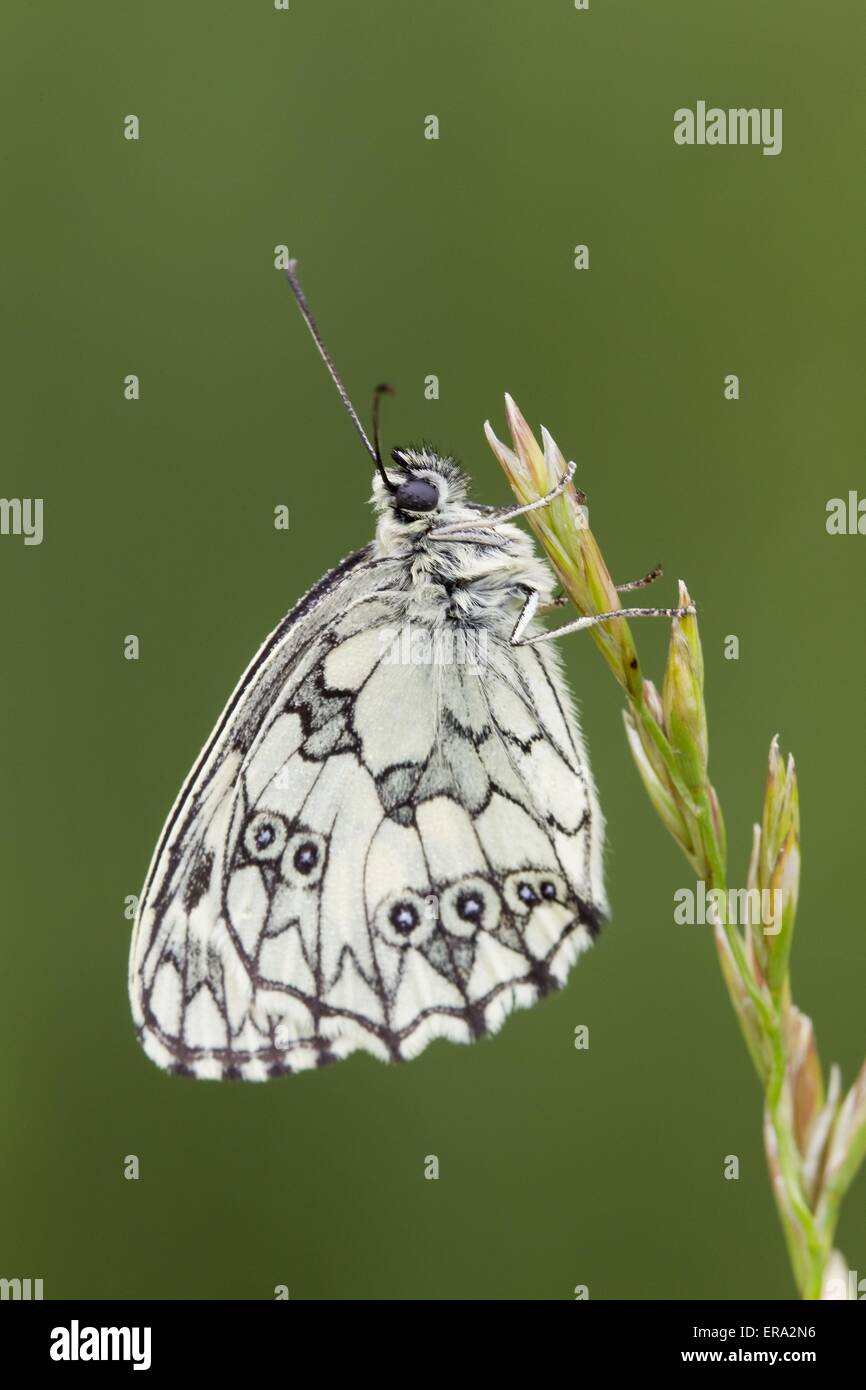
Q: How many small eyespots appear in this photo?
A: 6